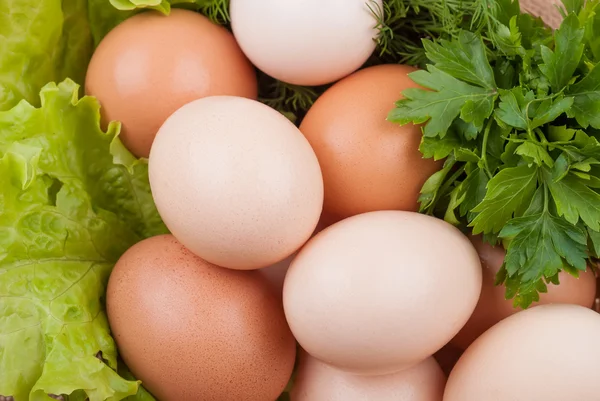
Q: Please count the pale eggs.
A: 5